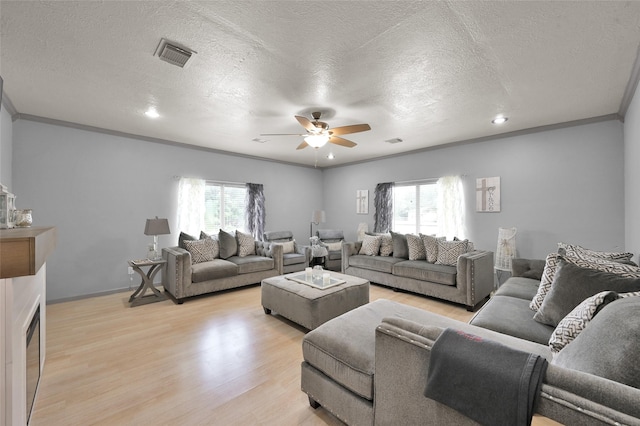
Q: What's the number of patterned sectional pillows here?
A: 3